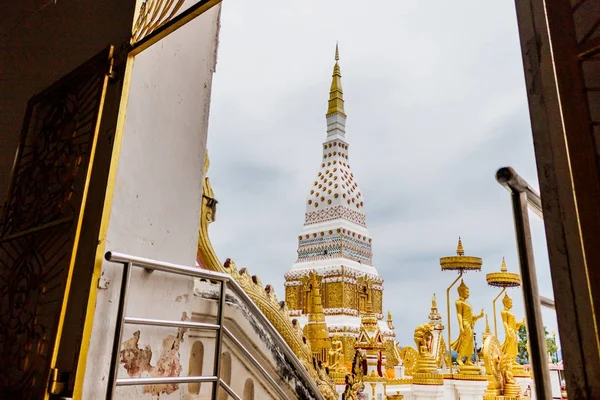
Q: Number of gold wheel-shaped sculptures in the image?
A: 2